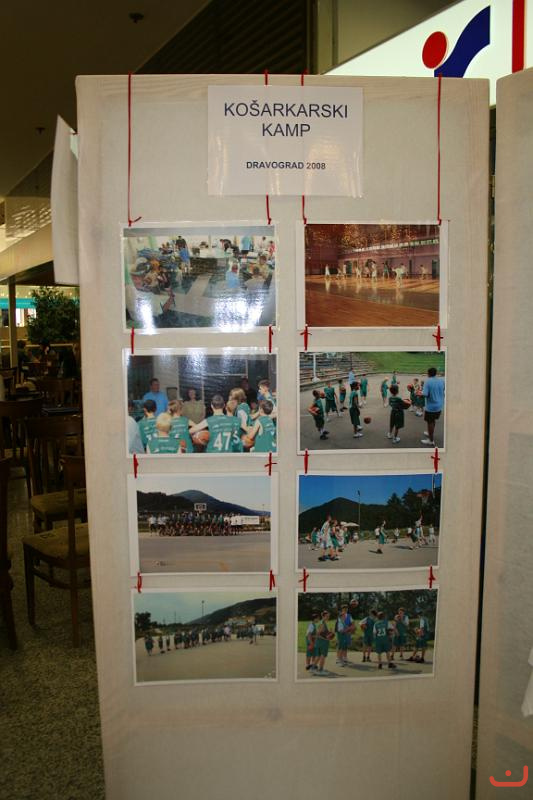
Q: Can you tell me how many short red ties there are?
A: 12